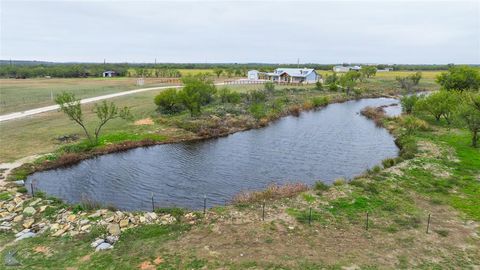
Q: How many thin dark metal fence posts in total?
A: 7